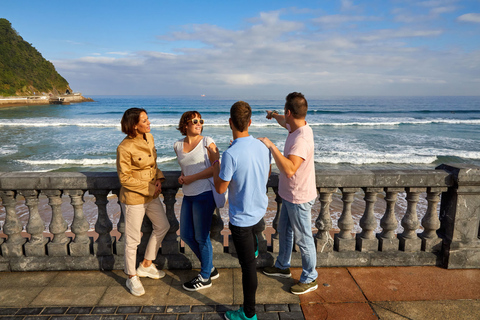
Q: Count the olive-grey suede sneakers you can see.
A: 2